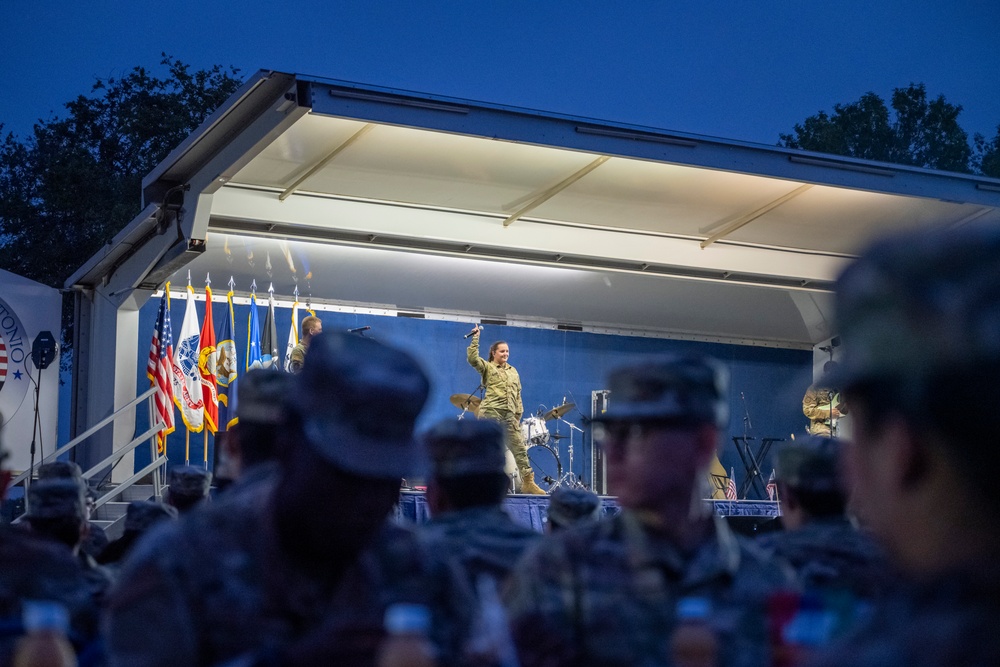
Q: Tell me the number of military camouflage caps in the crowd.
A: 11